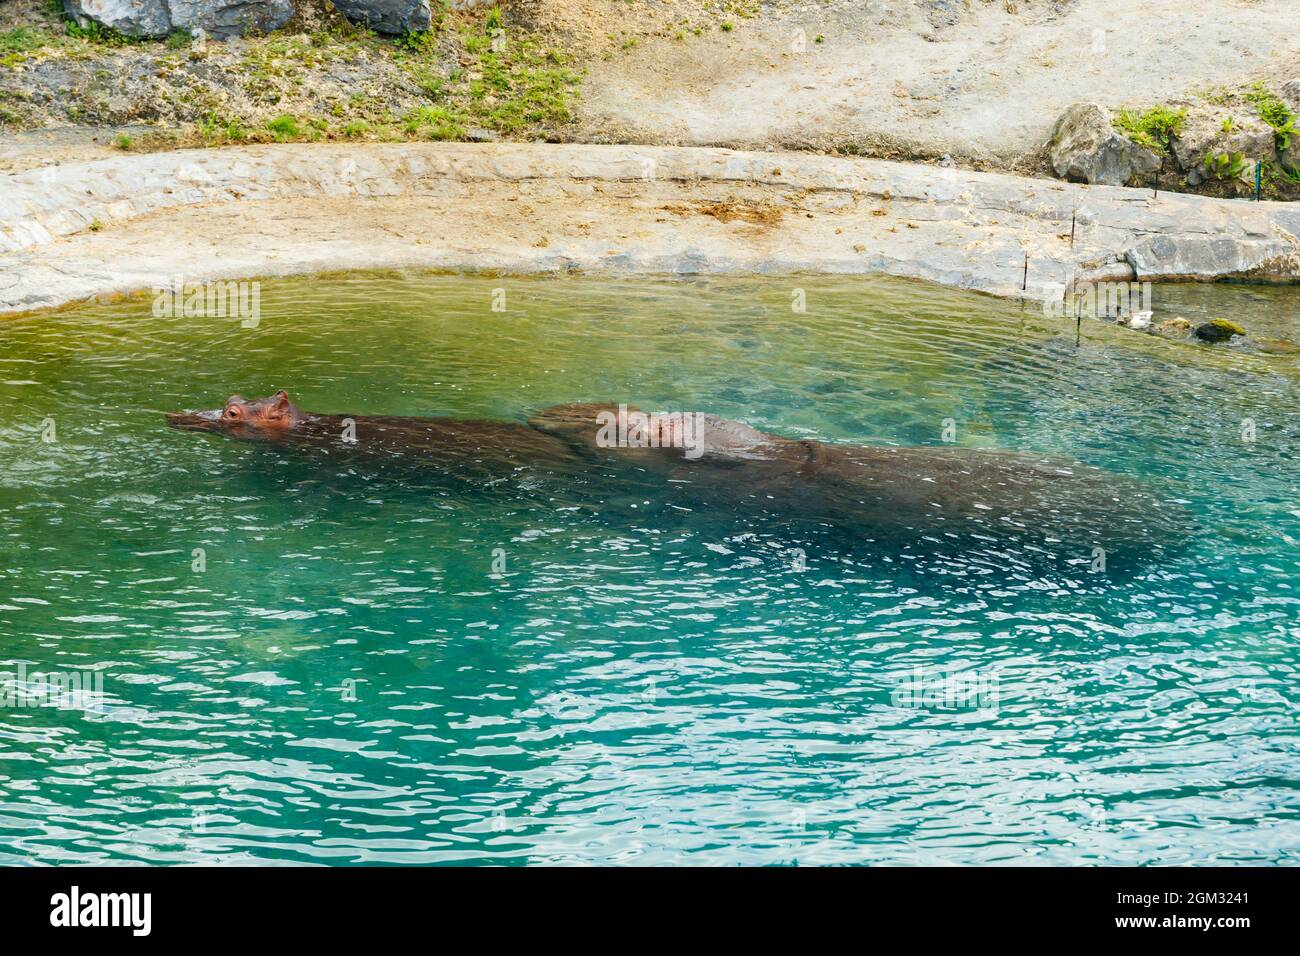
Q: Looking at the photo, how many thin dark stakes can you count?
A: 5